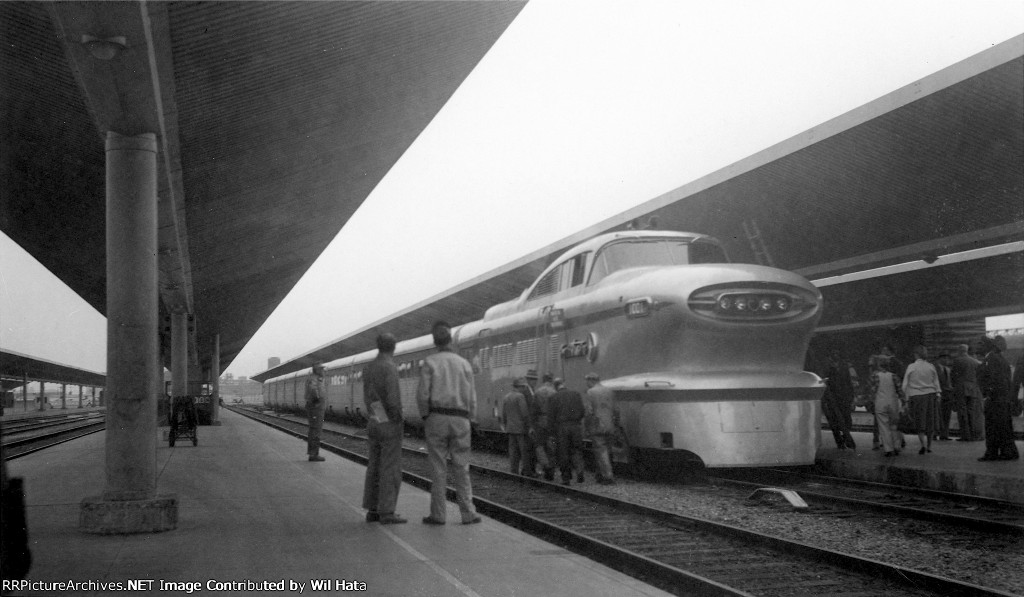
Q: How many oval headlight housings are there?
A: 1